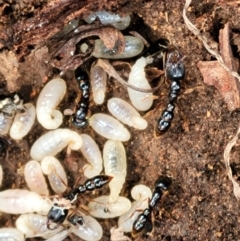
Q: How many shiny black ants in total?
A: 4